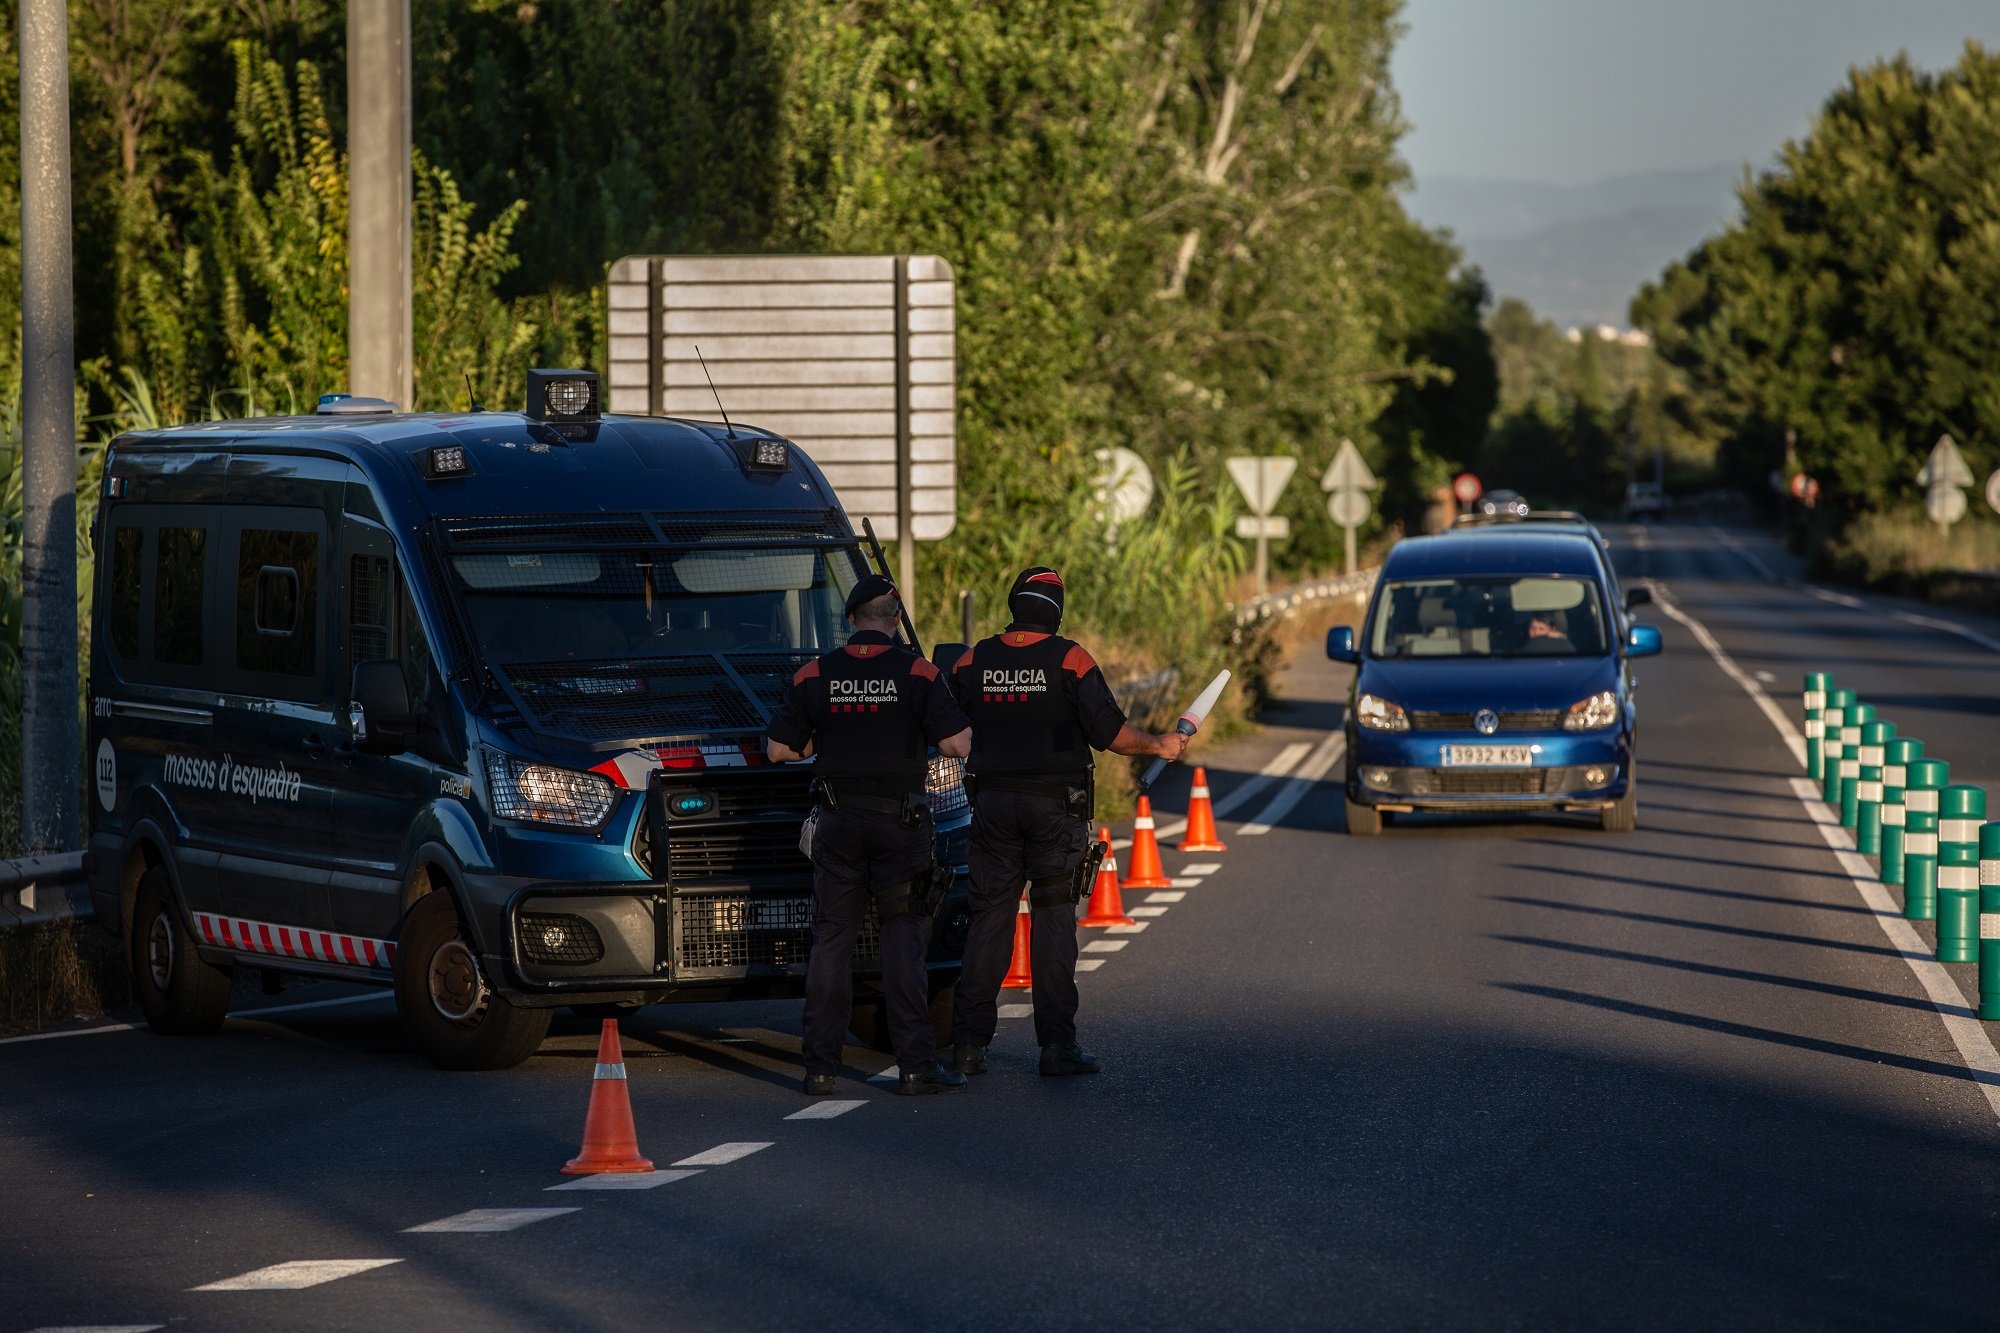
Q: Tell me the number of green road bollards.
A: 8